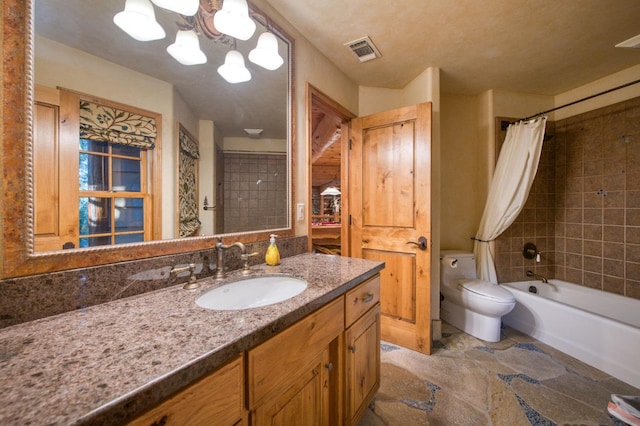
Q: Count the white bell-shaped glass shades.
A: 6